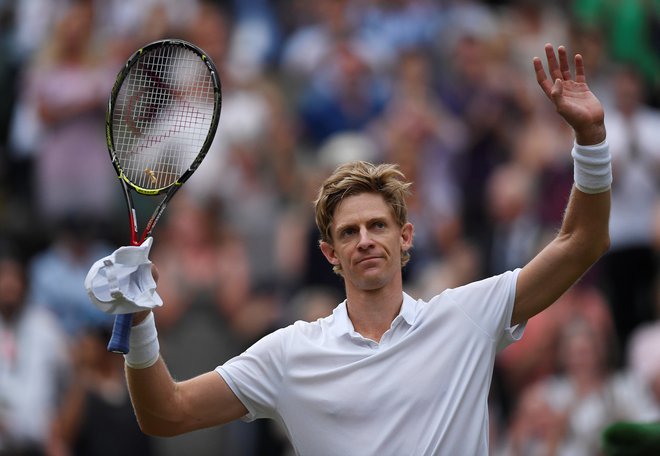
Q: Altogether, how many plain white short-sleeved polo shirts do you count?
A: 1